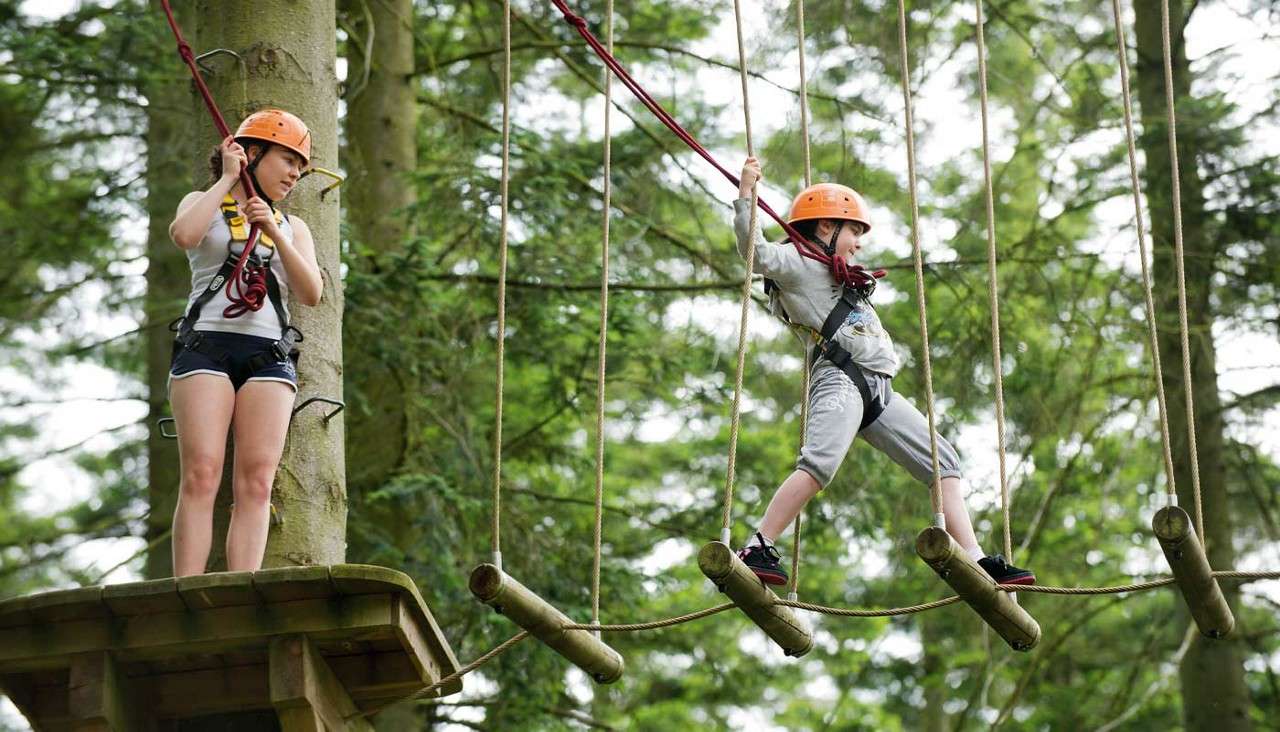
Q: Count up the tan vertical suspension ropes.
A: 8